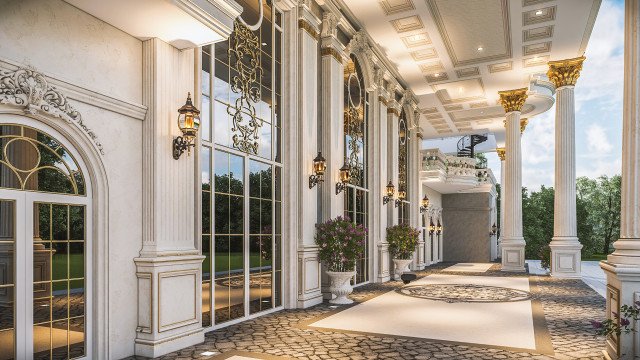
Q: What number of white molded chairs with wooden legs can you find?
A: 0